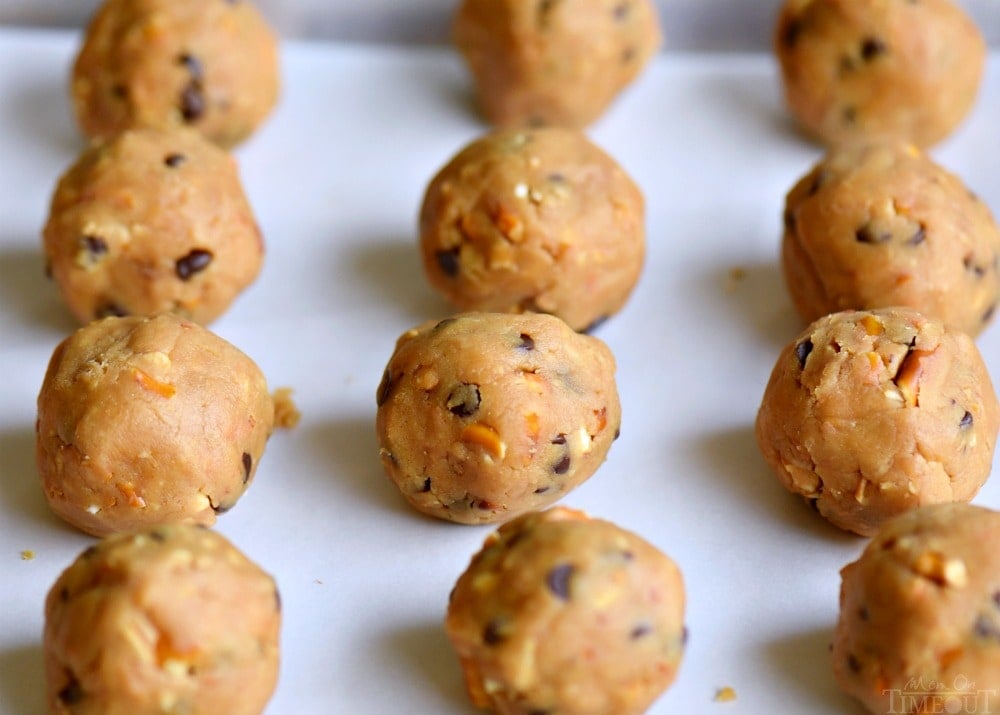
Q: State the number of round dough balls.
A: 12